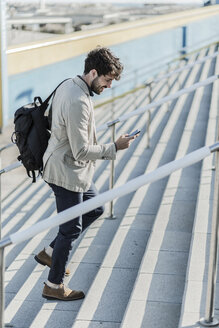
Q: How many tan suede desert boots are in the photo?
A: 2